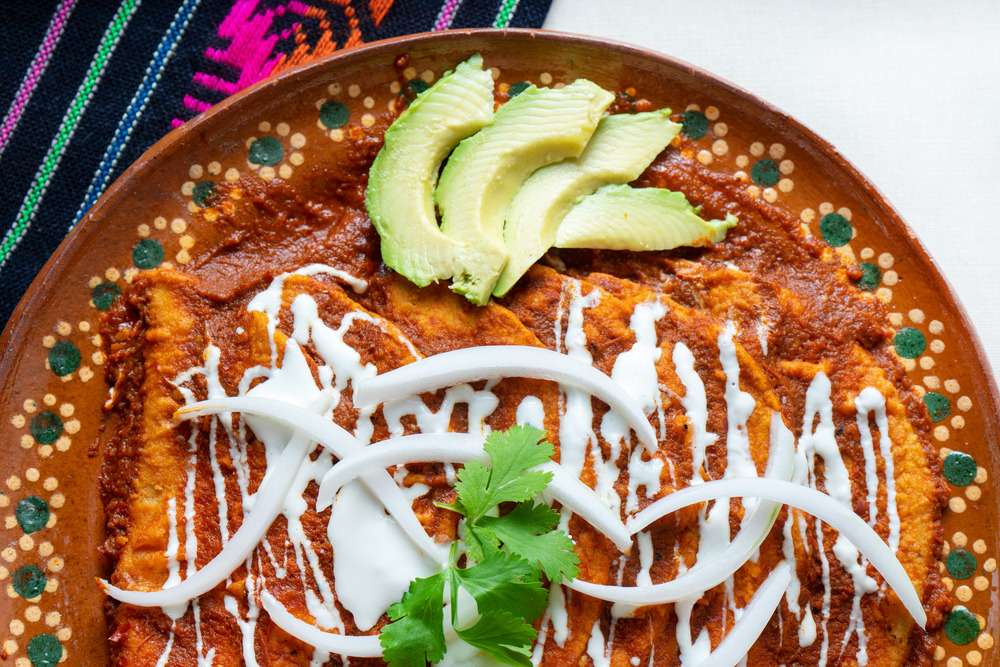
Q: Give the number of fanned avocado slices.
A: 4